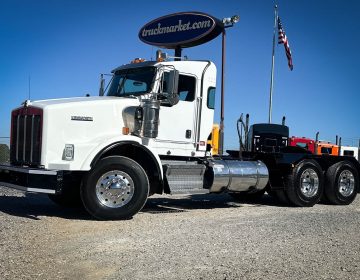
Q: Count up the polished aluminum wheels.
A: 3